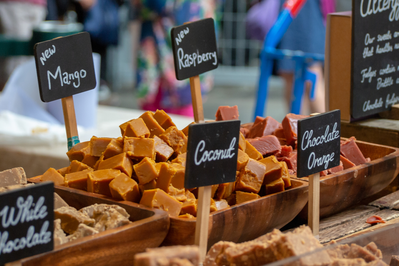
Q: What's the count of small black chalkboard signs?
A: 5